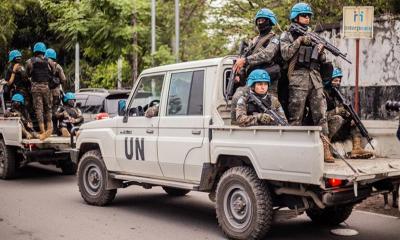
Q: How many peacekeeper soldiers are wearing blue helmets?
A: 9